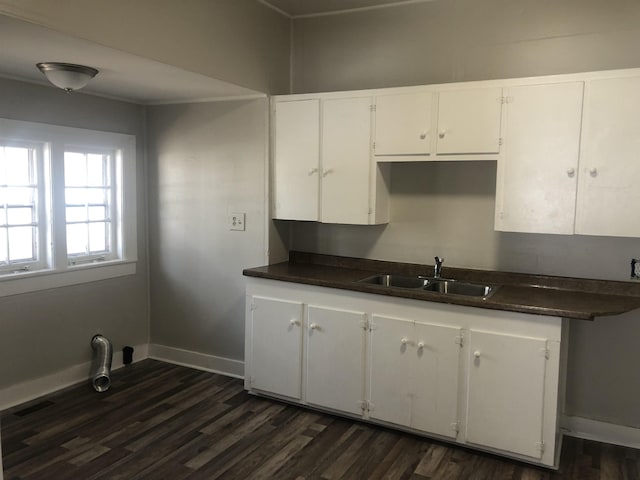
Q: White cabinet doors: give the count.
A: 11